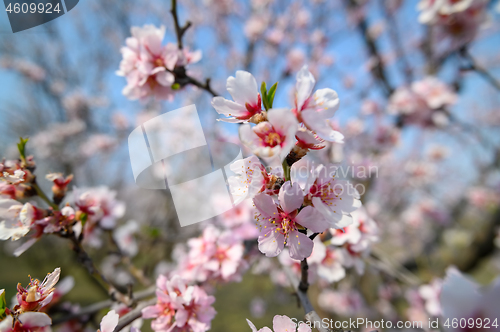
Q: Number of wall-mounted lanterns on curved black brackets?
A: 0